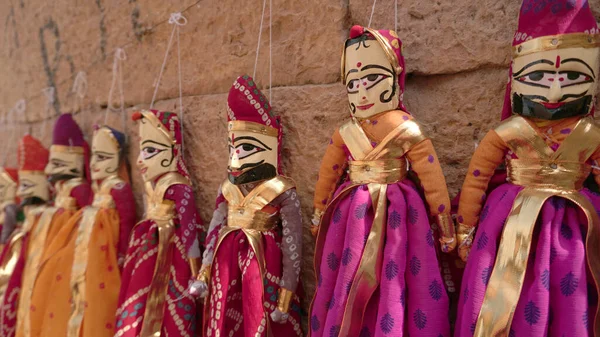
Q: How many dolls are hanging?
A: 8